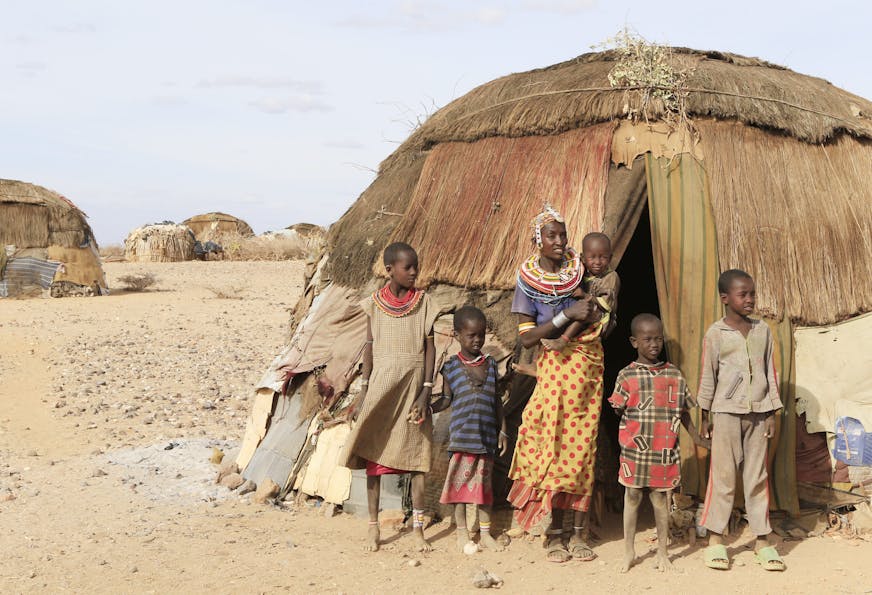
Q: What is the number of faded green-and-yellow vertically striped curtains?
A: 1